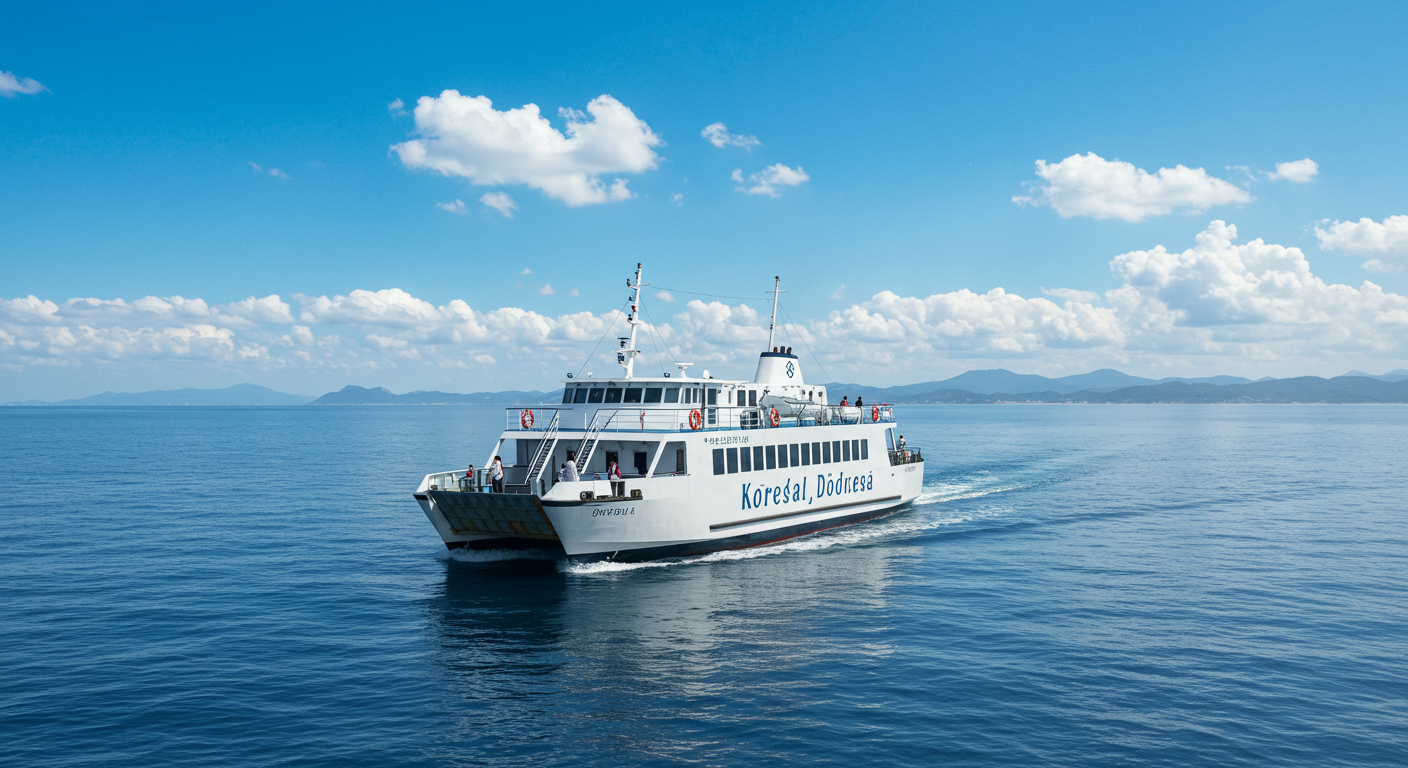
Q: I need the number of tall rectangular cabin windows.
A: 14